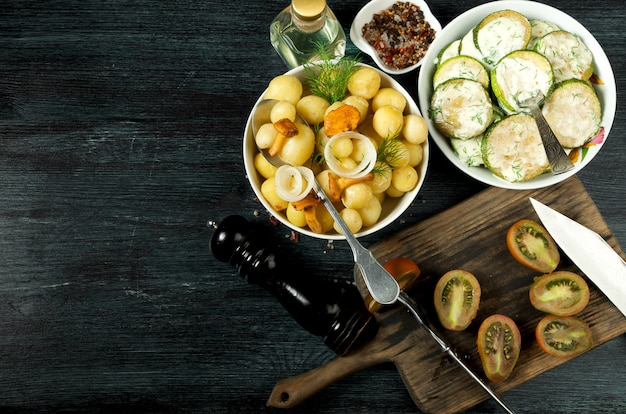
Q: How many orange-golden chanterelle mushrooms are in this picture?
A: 4